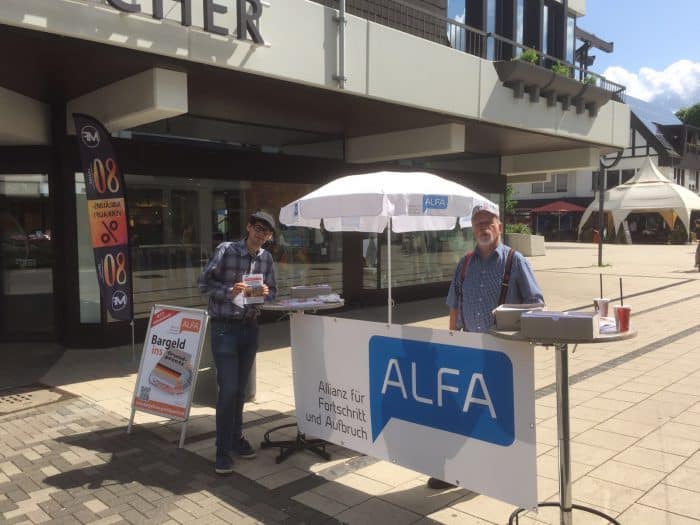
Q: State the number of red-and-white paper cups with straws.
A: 2